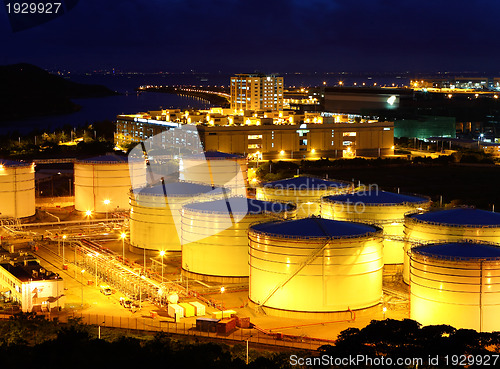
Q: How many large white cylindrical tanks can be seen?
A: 10